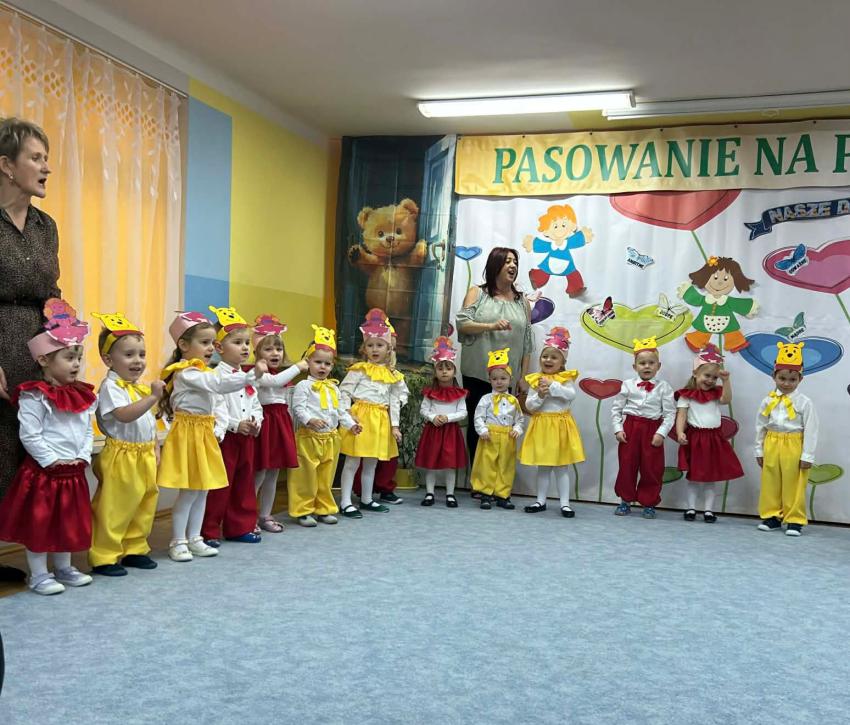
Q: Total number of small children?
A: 14